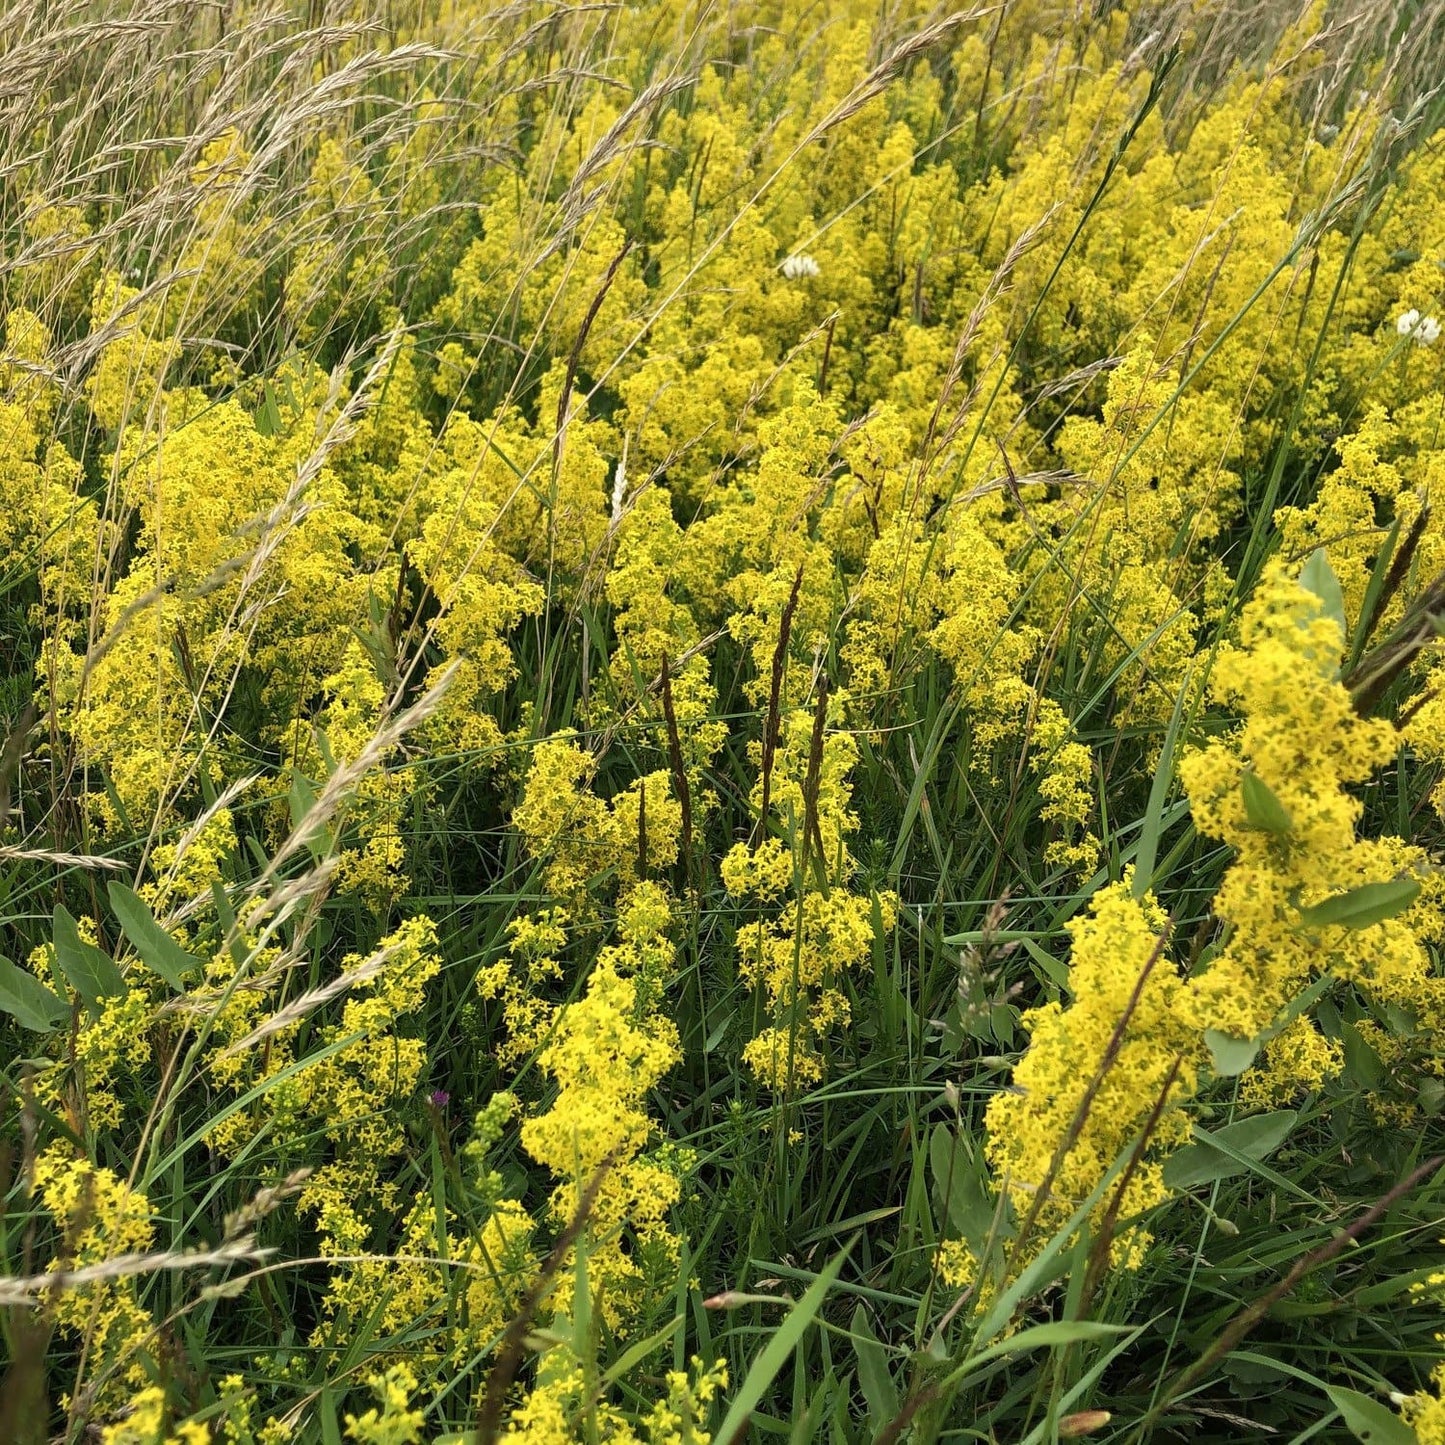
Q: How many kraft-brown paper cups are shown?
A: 0